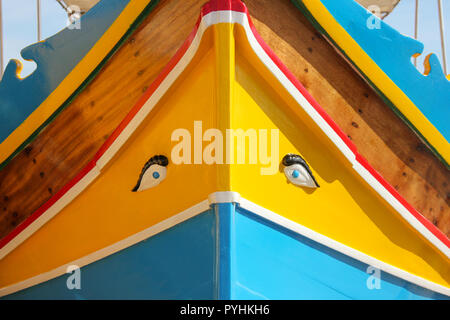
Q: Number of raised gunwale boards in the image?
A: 2